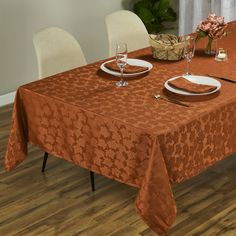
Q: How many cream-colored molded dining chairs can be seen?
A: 2